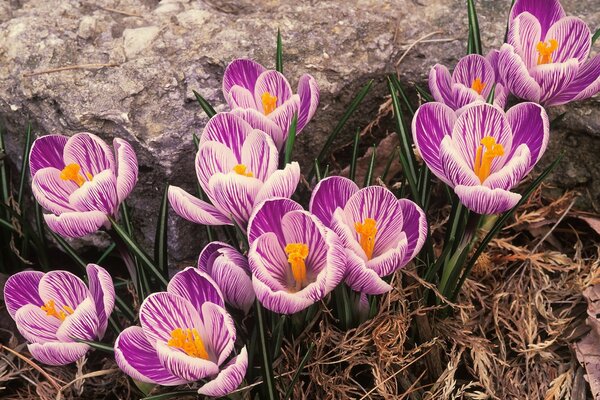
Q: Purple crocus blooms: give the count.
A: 11